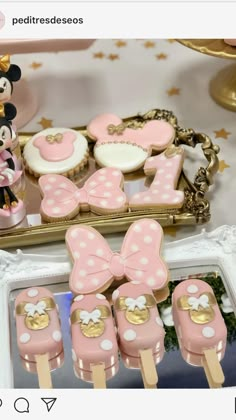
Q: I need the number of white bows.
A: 4